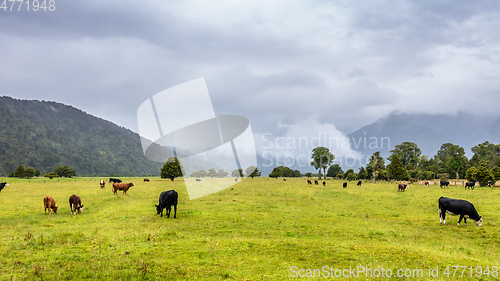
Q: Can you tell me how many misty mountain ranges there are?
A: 2